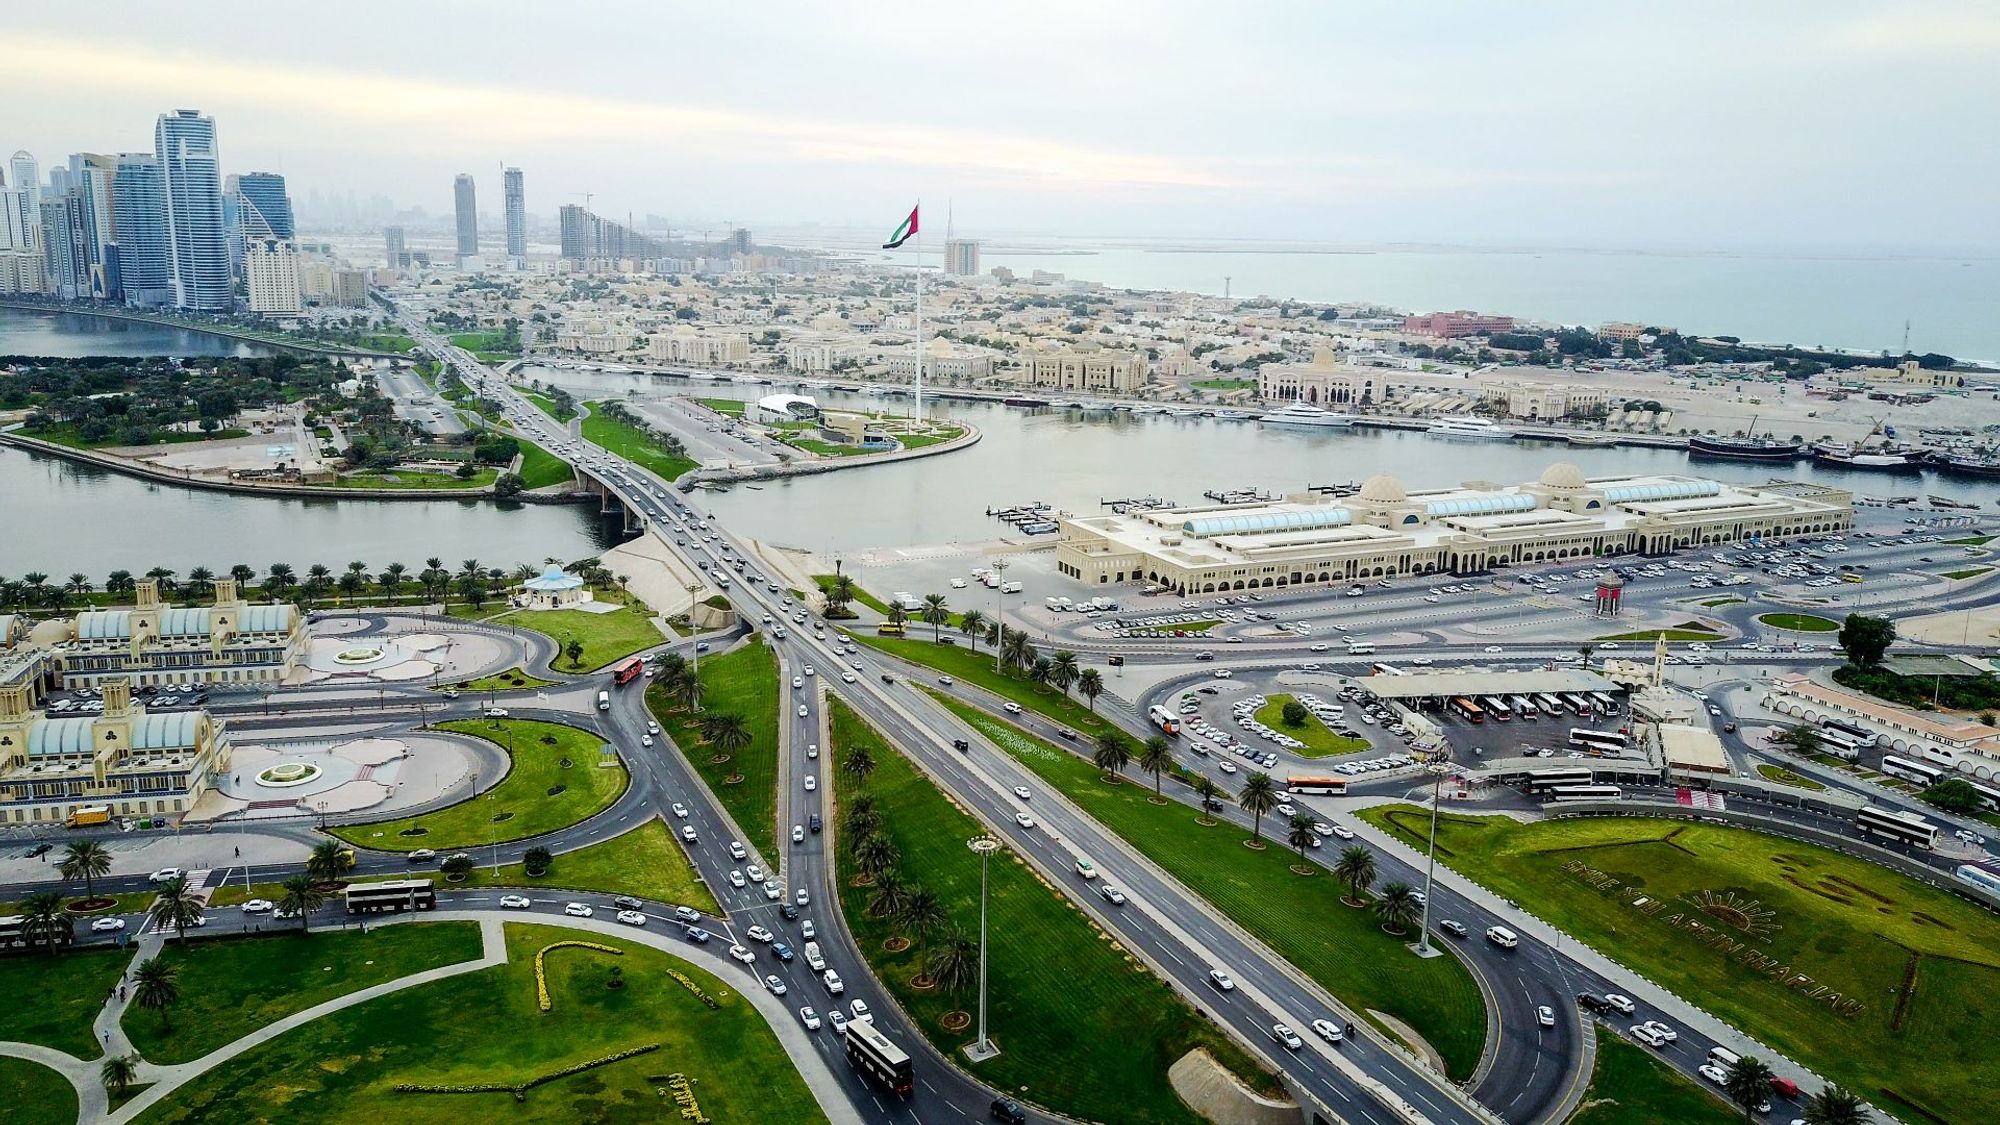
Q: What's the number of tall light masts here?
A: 4